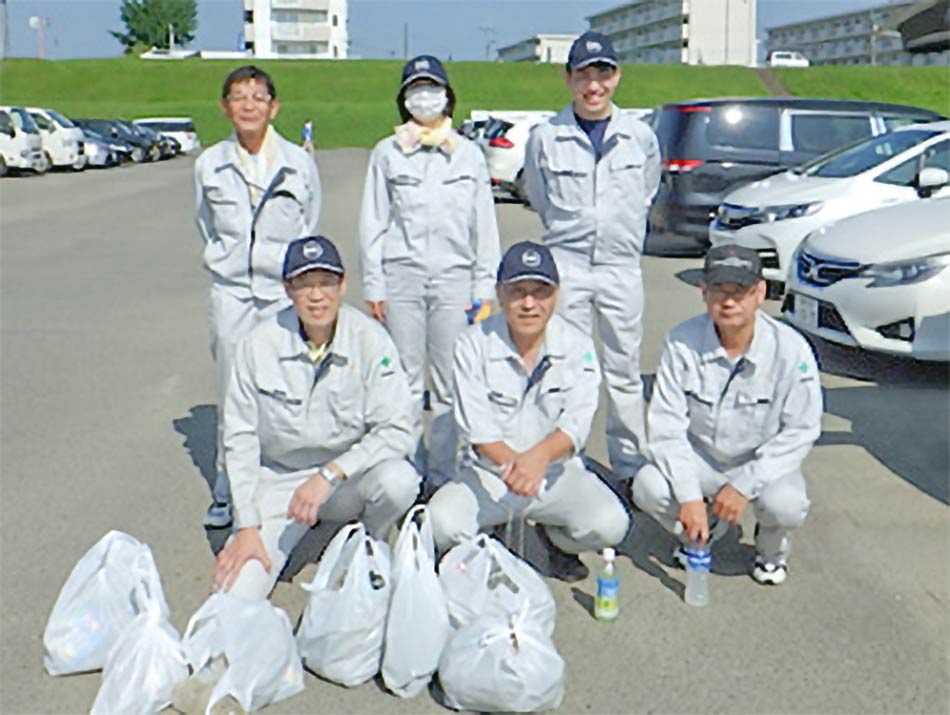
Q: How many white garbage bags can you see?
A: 7